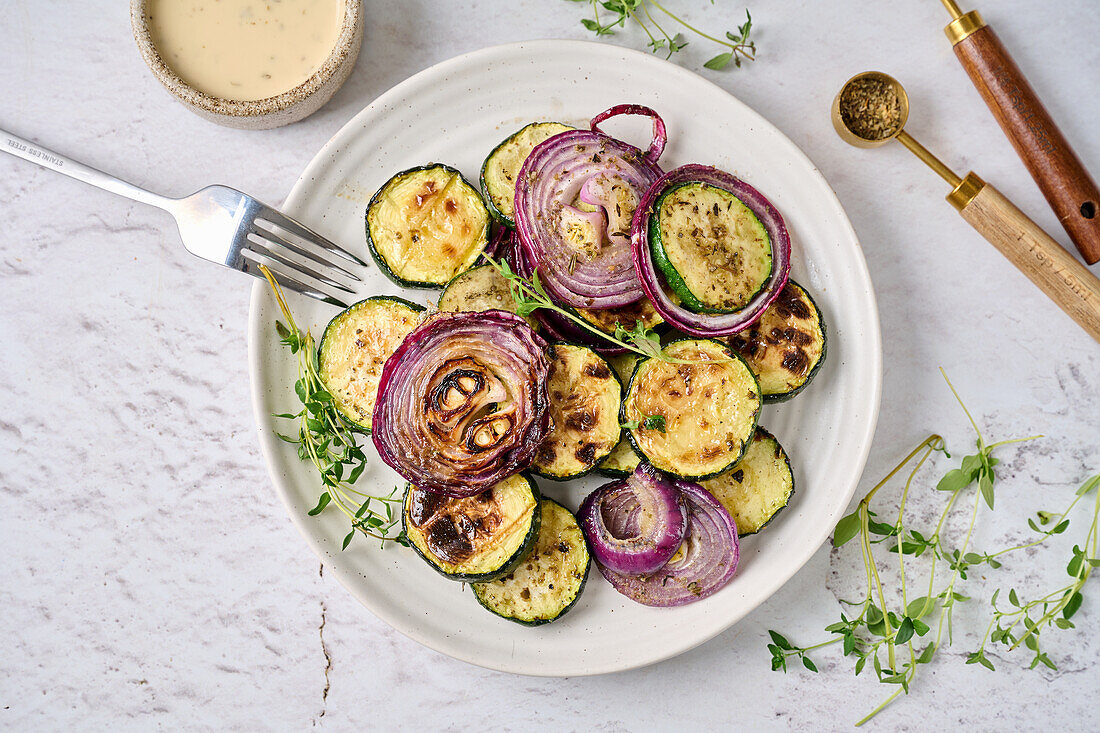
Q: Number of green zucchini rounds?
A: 13